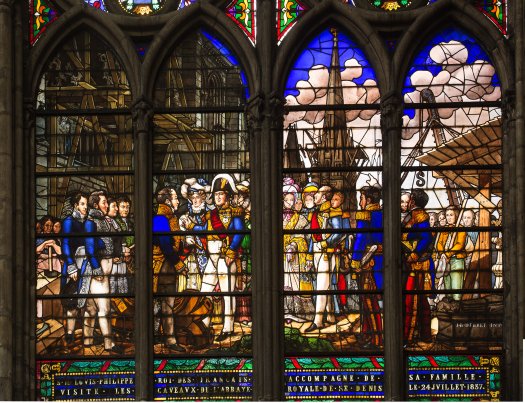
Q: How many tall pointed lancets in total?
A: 4